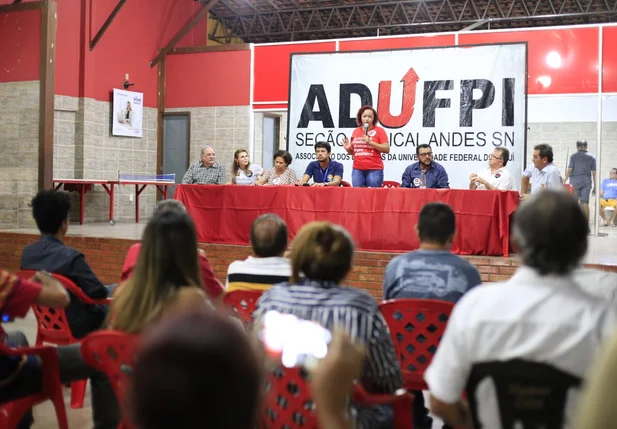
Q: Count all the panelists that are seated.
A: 7